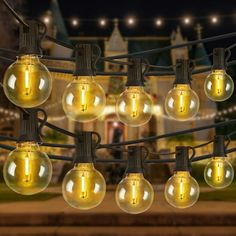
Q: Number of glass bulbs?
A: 10